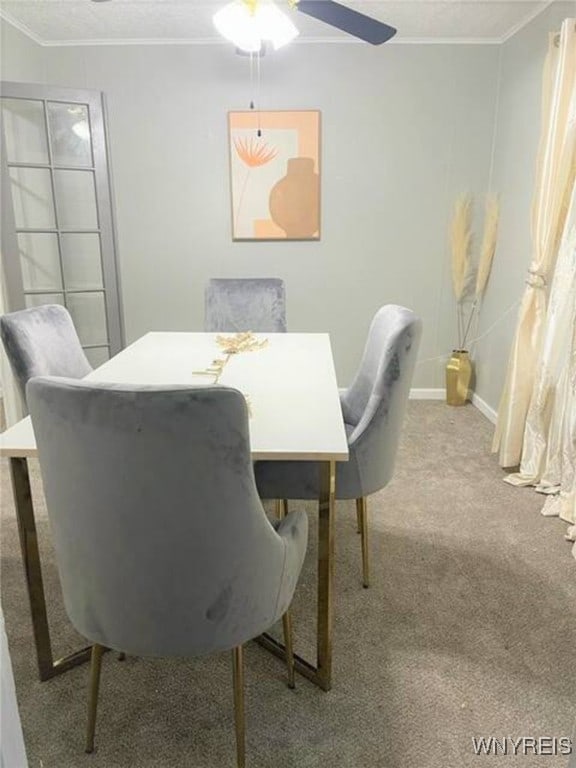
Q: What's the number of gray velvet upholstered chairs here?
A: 4